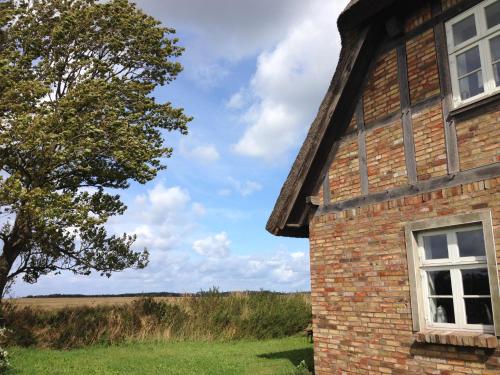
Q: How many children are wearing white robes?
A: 0